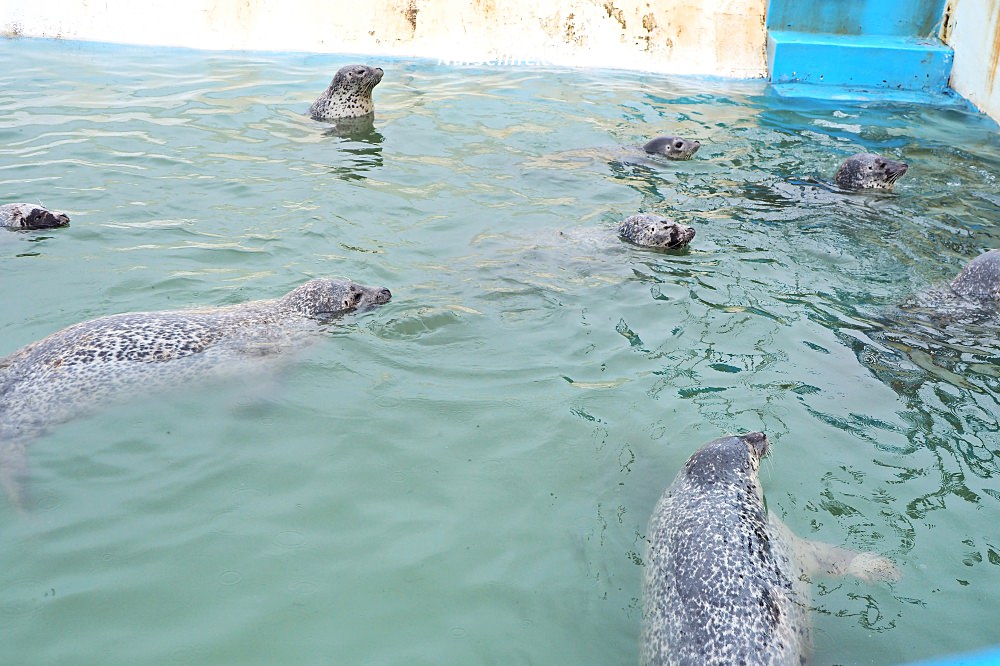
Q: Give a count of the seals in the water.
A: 8